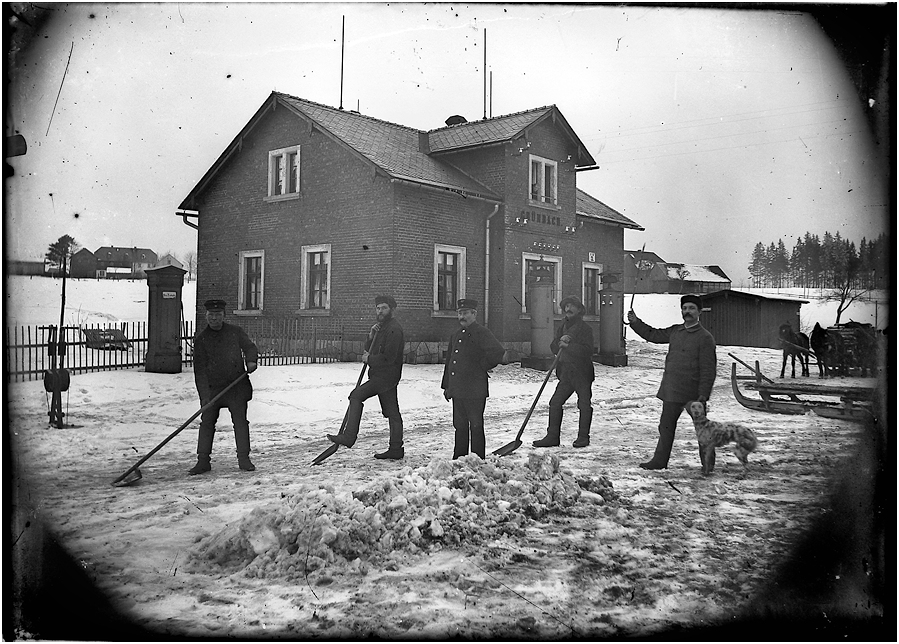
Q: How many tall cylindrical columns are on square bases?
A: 2